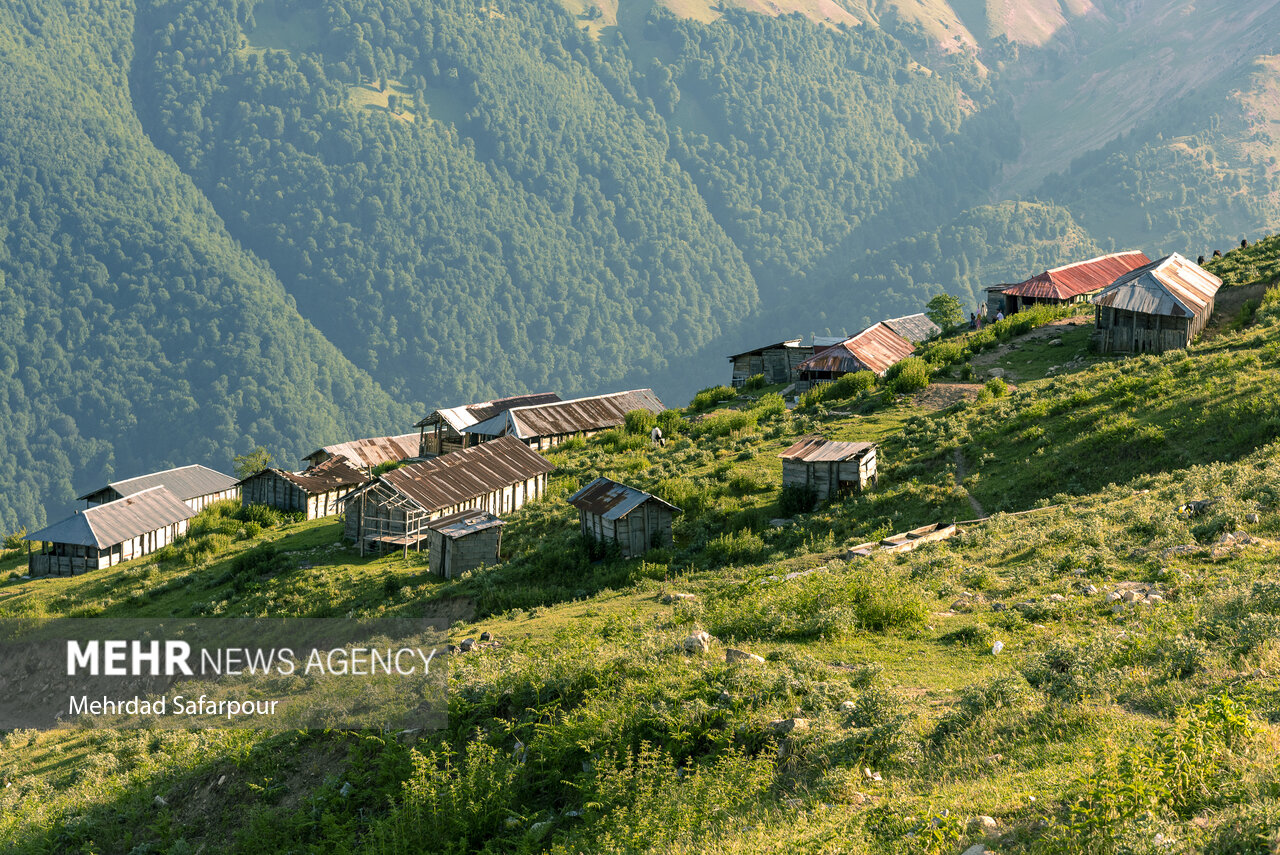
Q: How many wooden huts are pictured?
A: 15